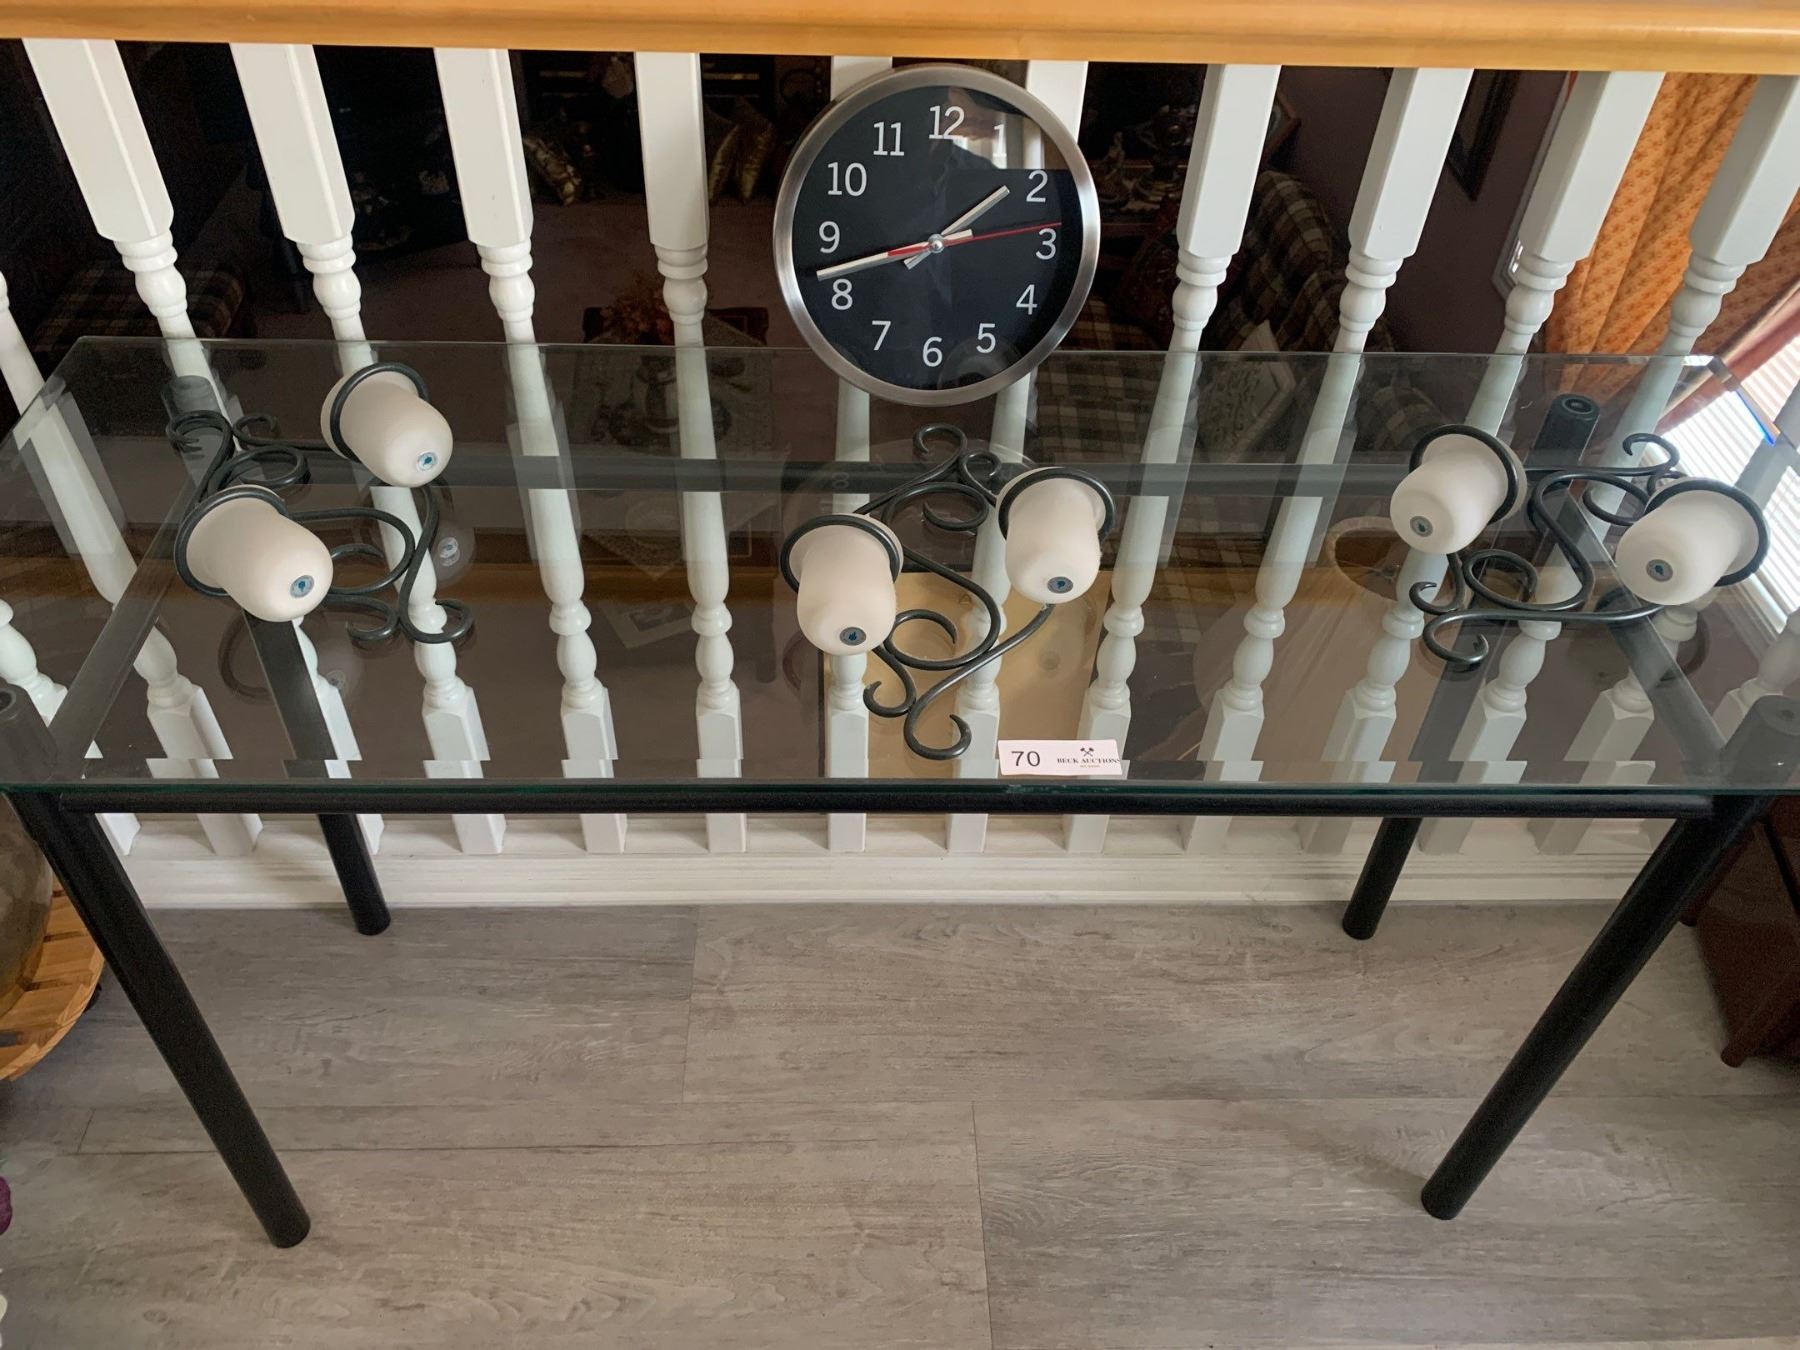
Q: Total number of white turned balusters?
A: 14